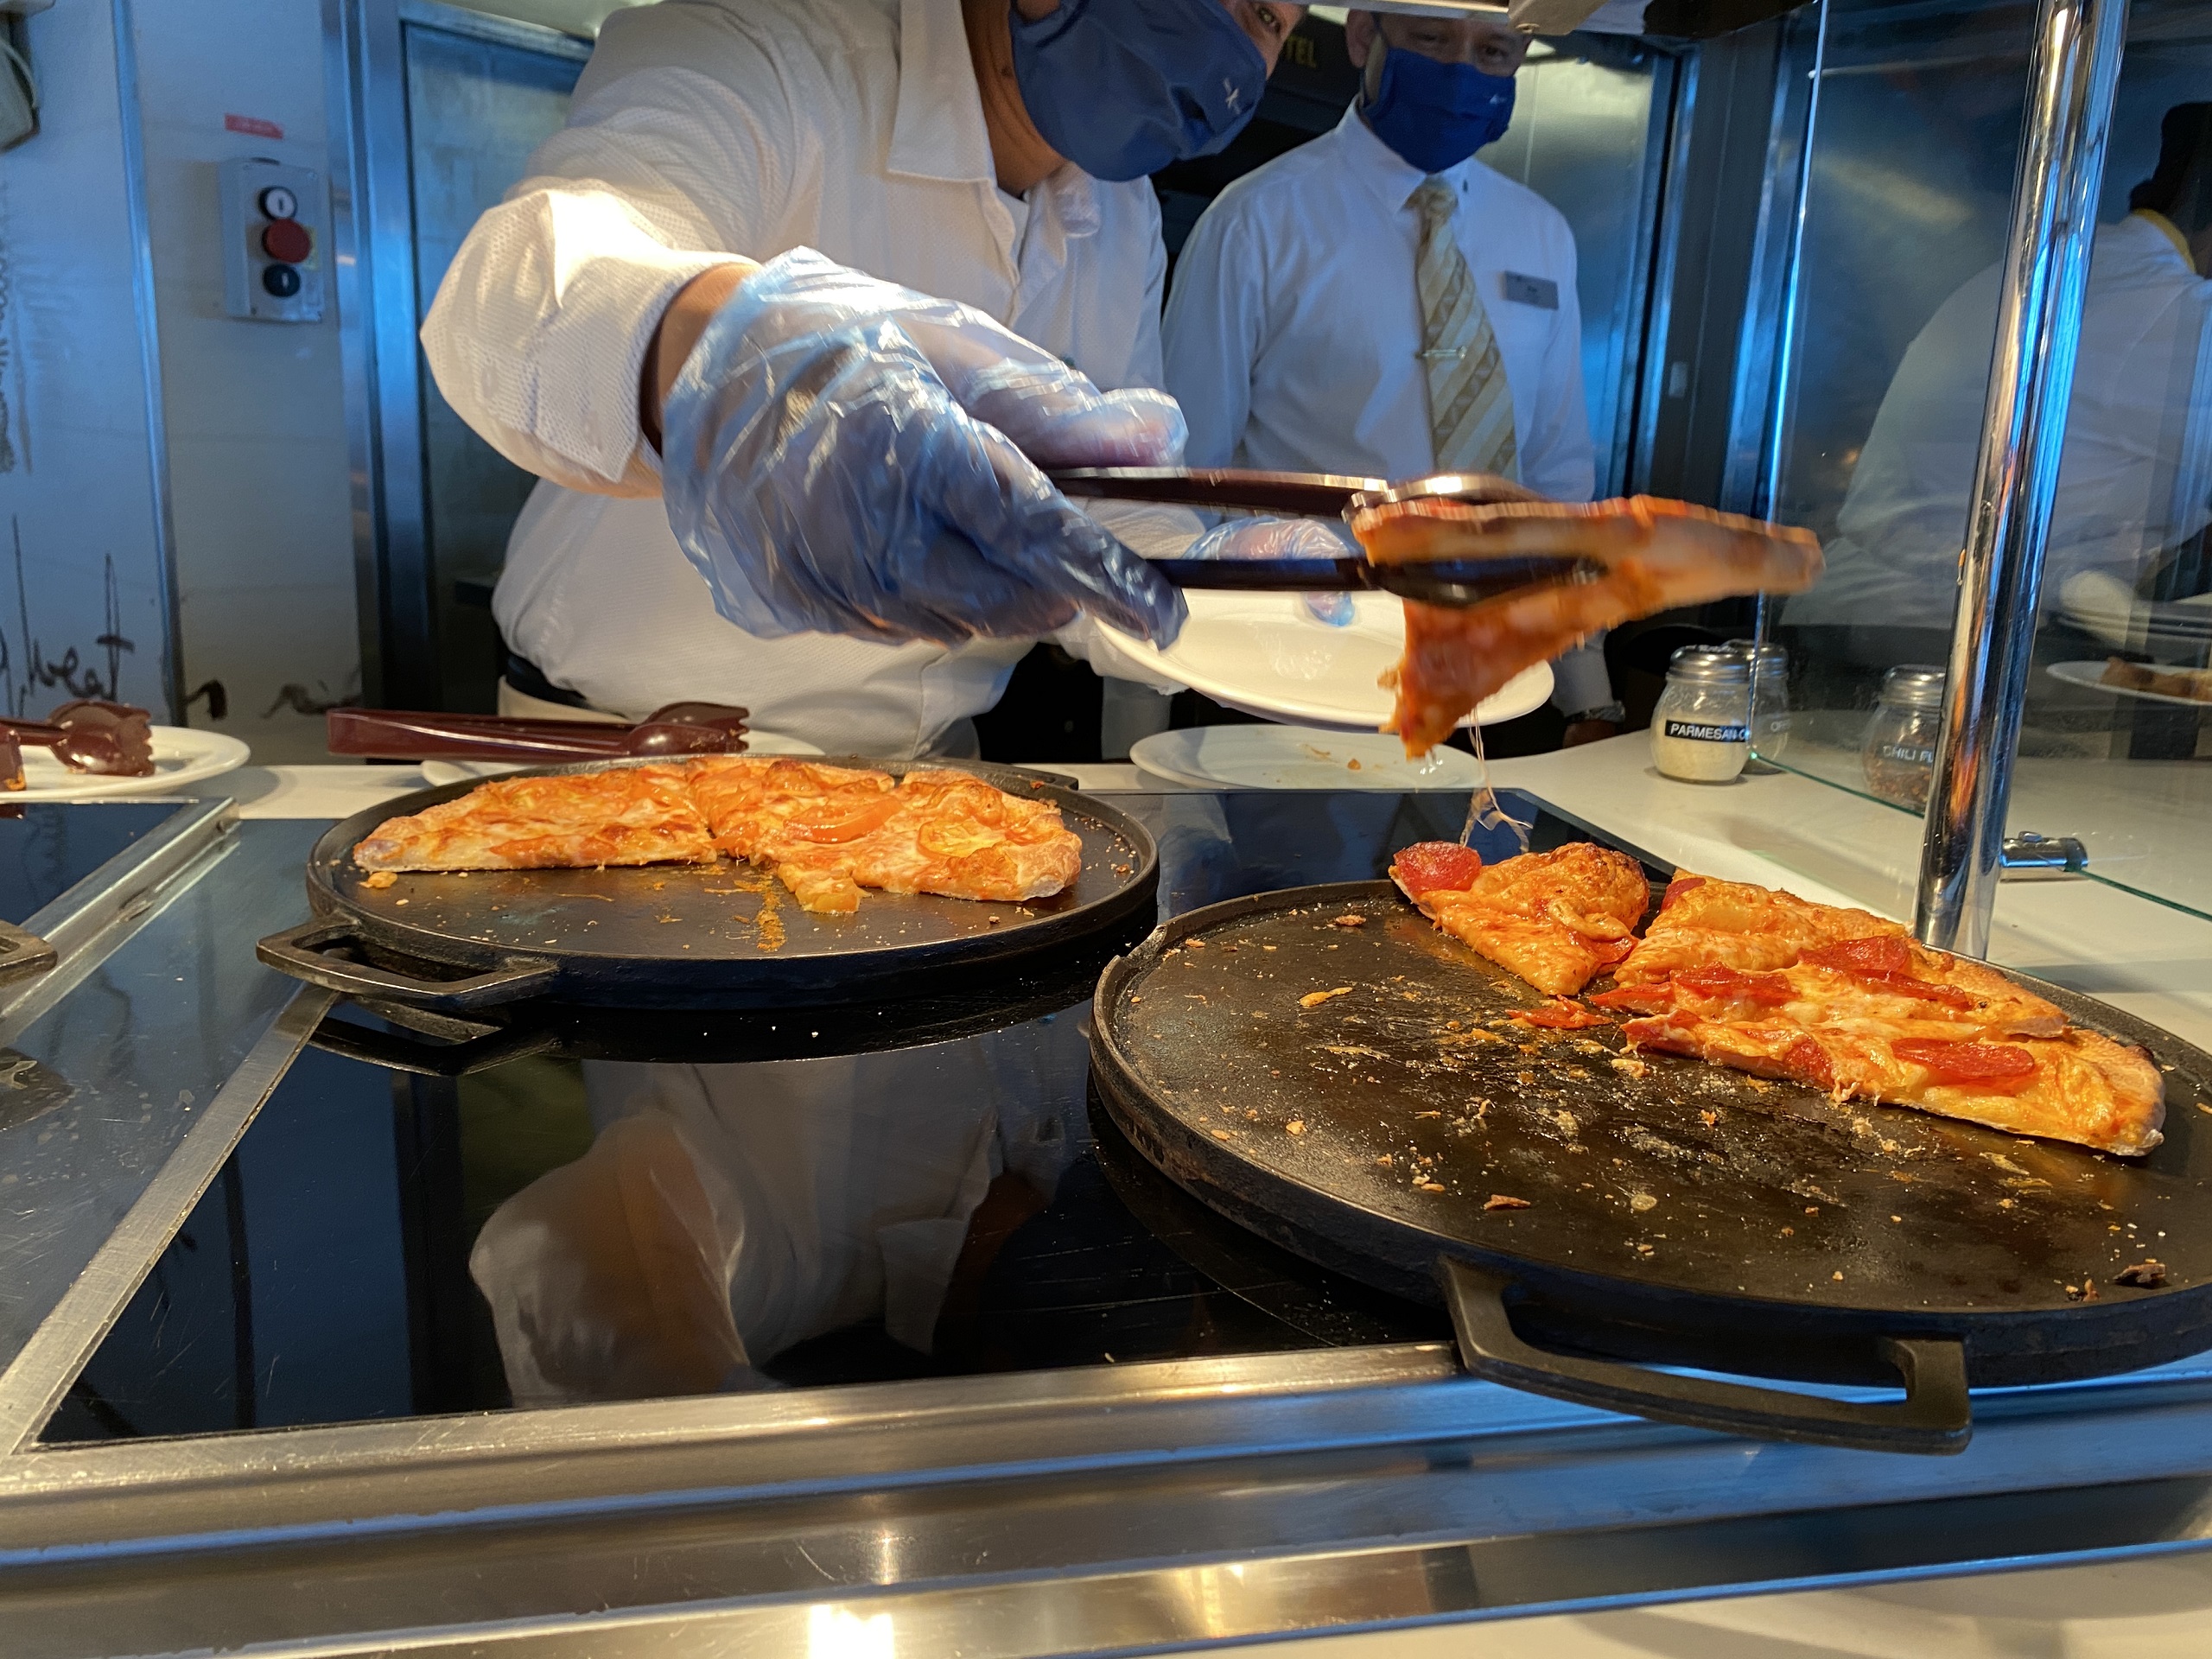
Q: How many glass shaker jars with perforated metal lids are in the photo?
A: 3